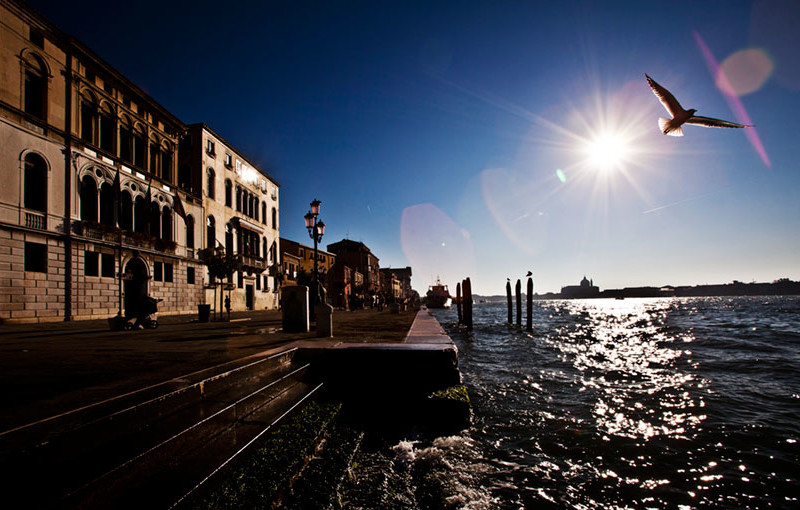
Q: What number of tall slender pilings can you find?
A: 6